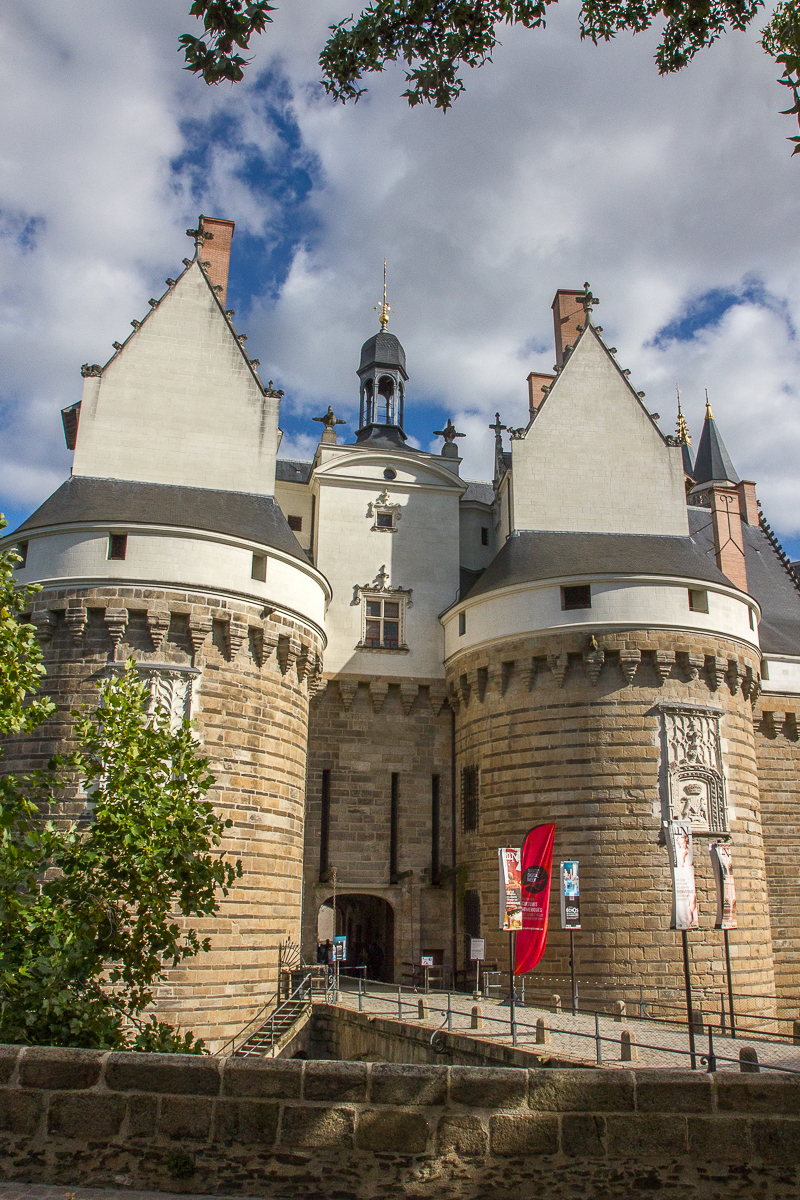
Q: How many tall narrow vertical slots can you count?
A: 3